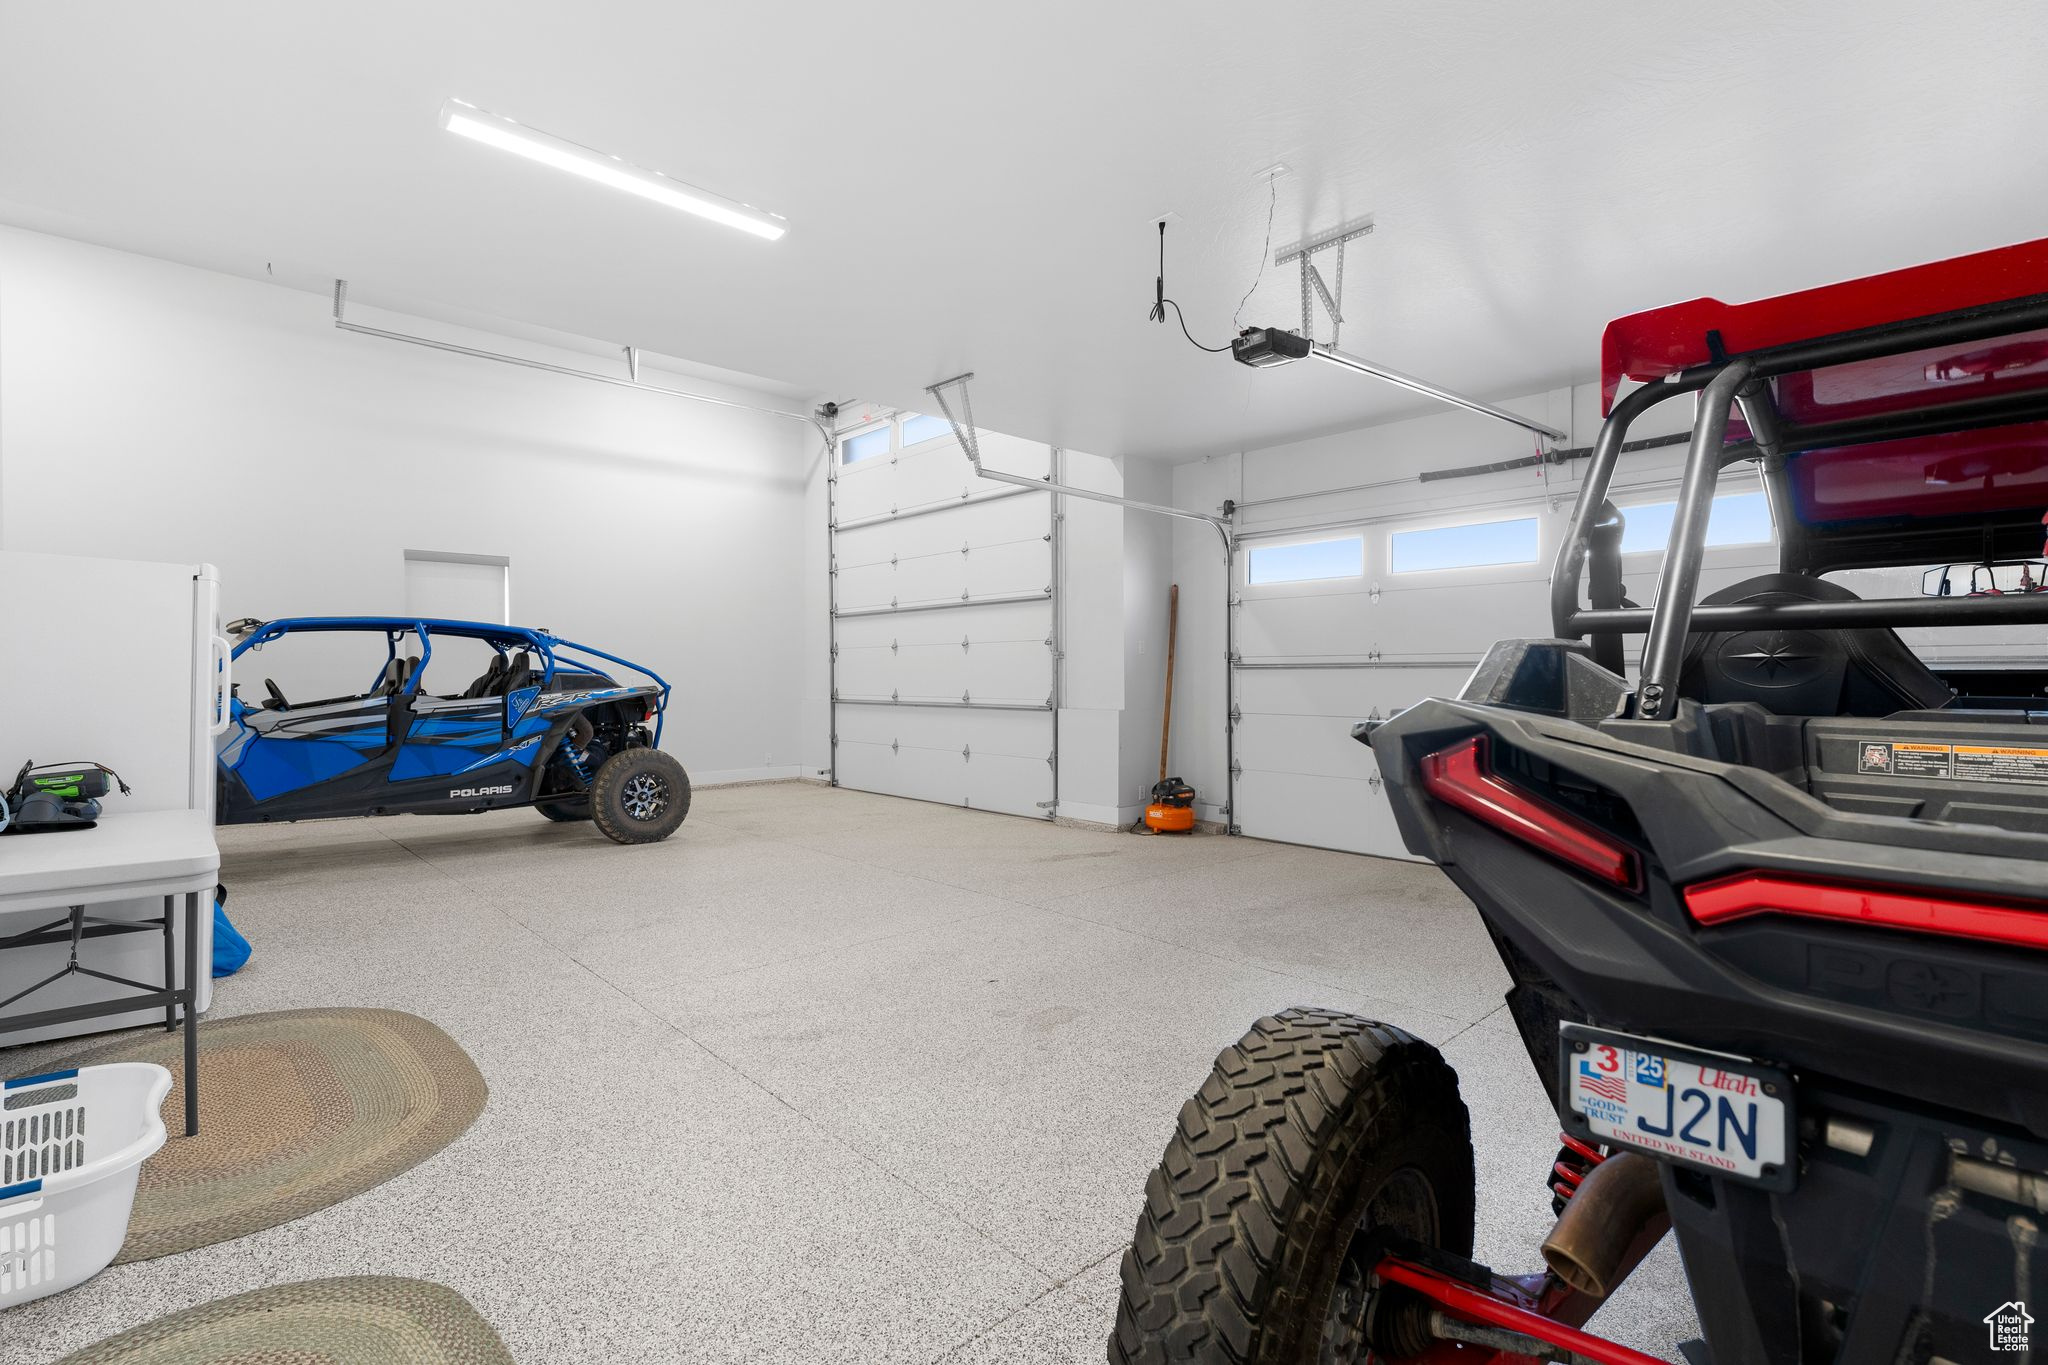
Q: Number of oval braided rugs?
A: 2